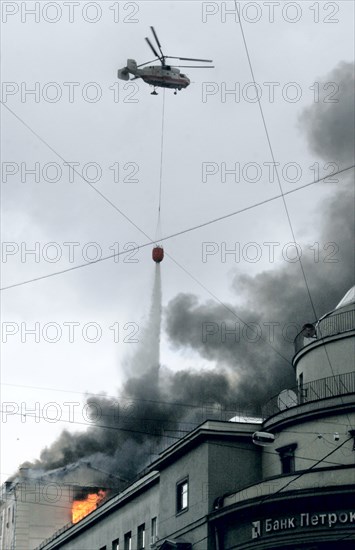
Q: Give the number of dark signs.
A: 1